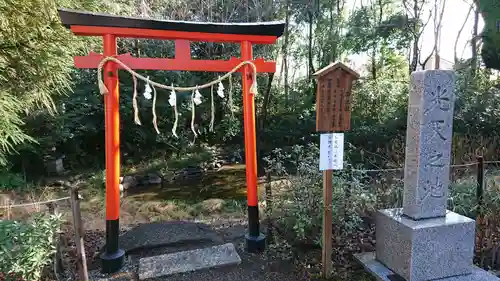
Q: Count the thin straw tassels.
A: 6